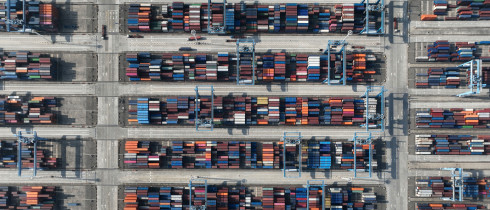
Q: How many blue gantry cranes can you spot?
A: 14